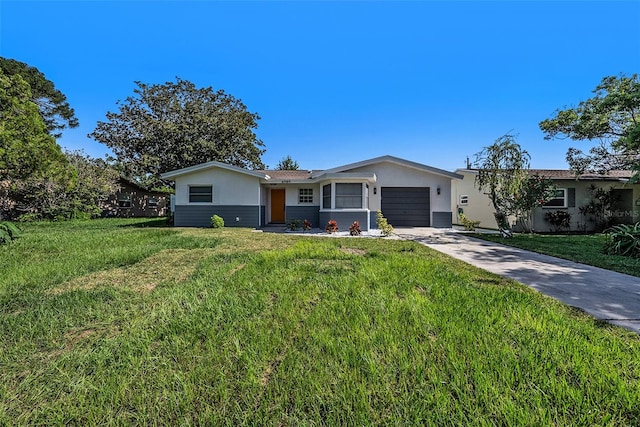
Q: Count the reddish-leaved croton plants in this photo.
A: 3